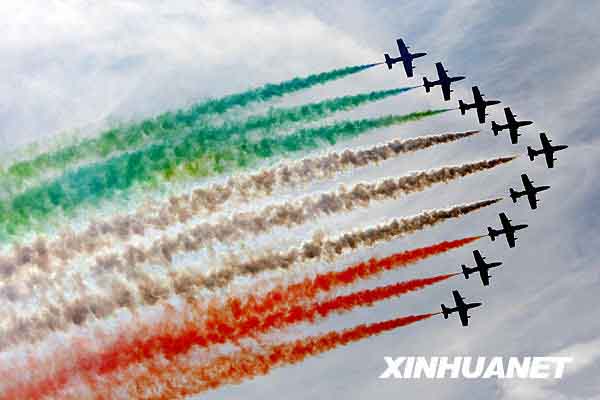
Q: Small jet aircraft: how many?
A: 9